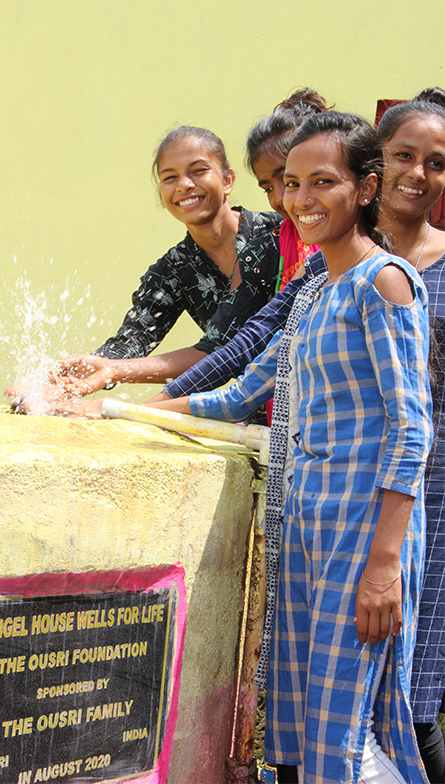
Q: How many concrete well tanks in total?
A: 1